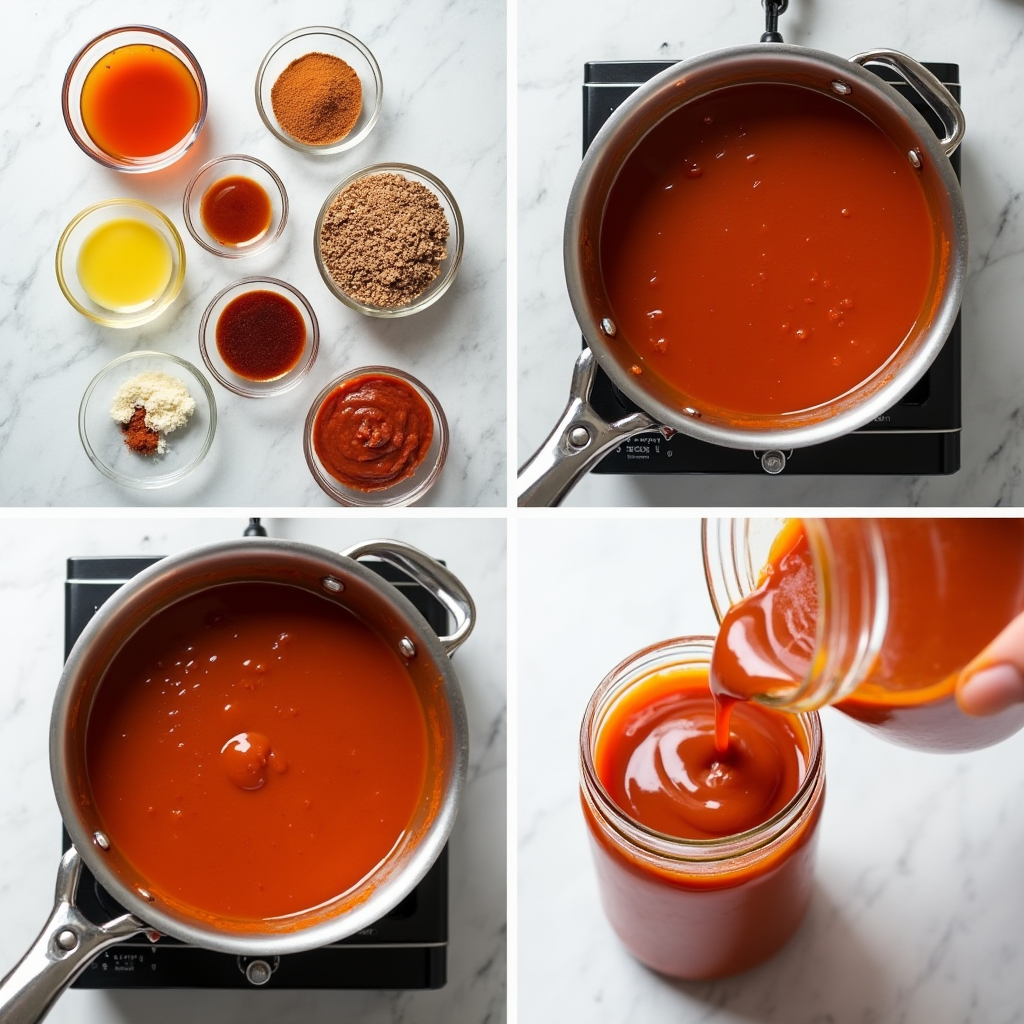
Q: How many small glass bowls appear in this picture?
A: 8